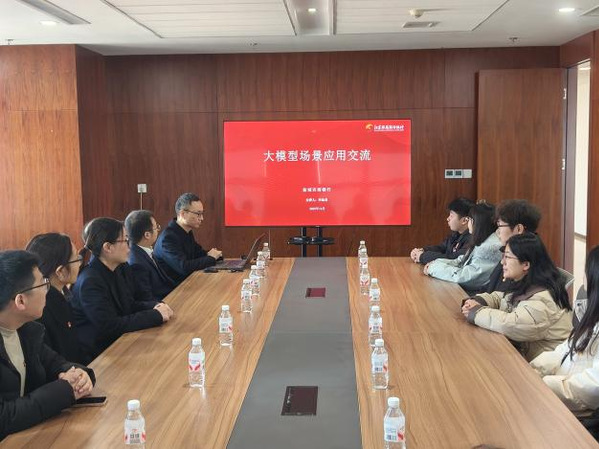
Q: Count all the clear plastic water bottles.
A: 14